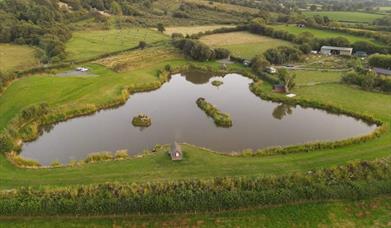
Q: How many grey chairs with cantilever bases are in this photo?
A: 0